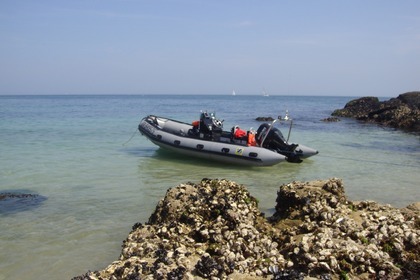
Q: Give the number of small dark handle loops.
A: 5